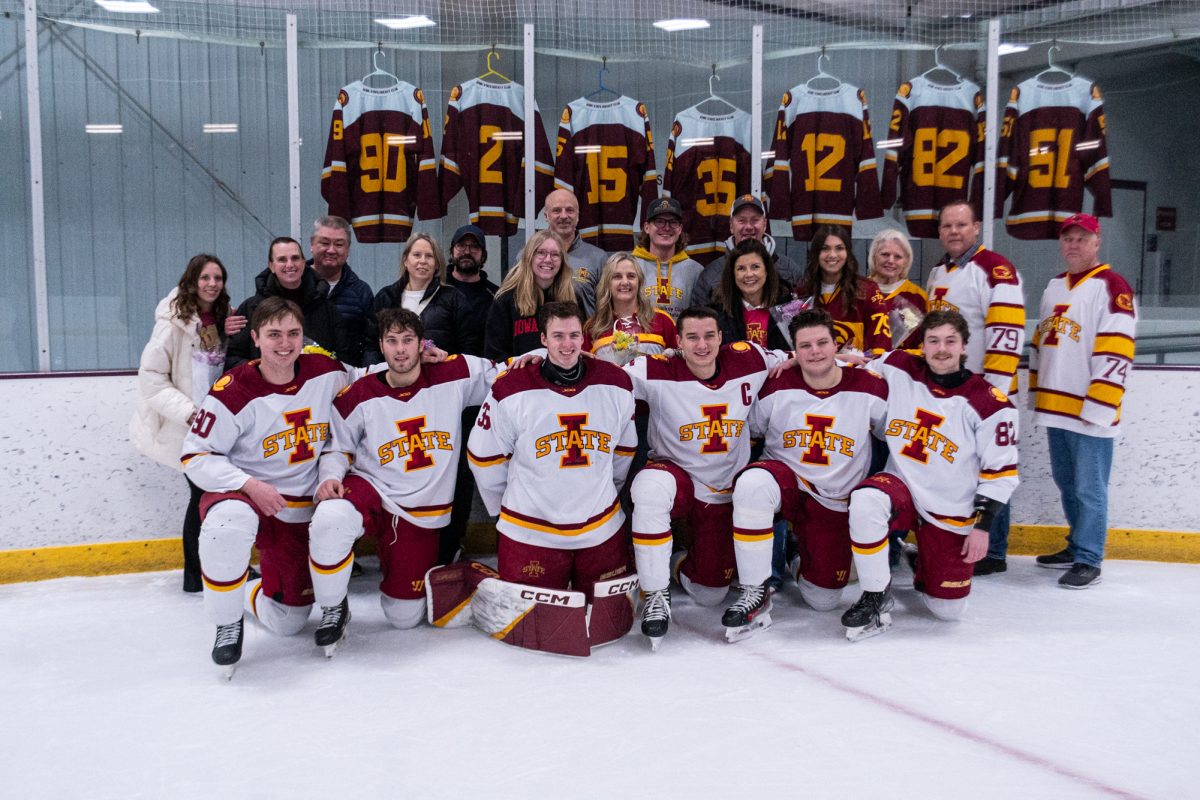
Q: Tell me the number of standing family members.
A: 15